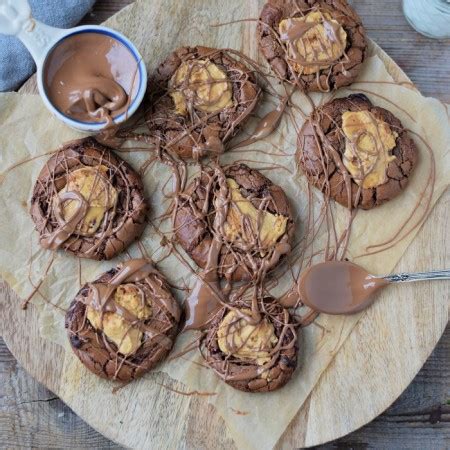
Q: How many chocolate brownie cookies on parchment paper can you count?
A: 7